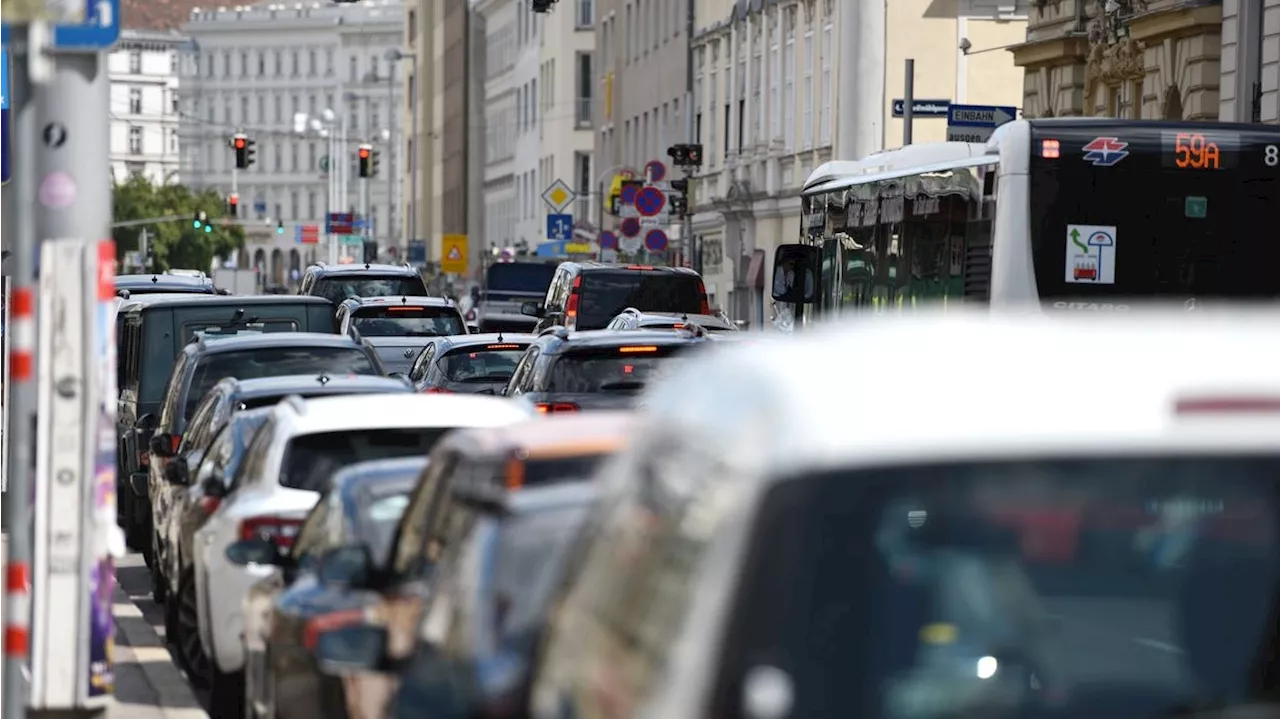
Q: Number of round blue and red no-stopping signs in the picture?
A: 6